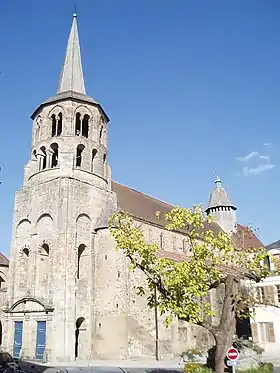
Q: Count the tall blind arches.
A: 3